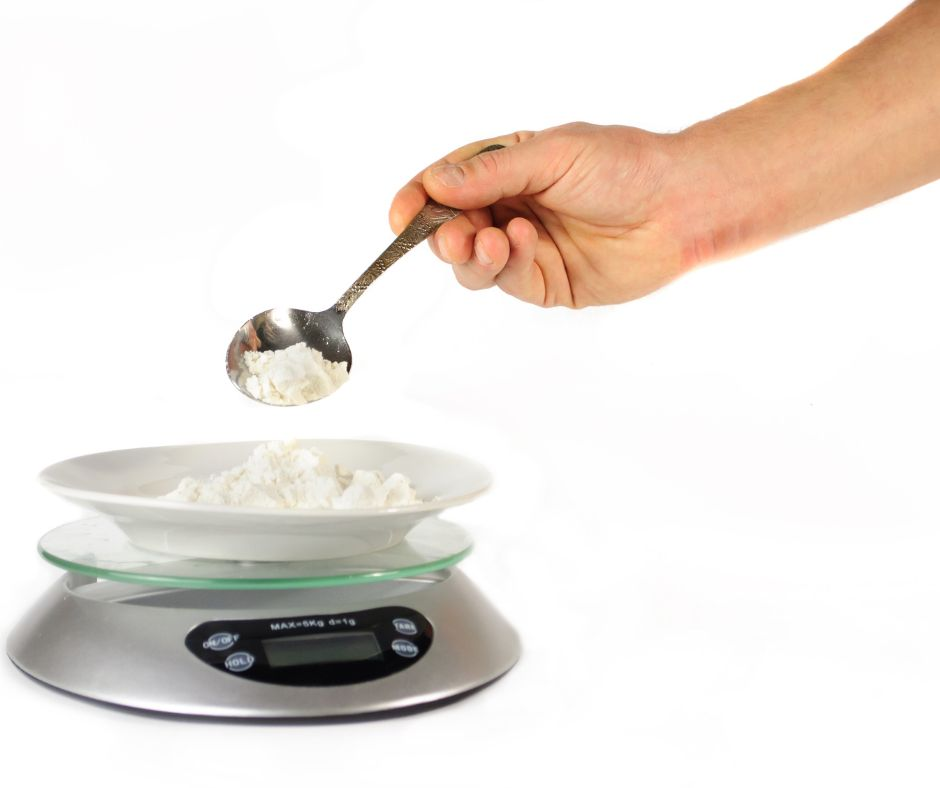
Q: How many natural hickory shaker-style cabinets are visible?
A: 0